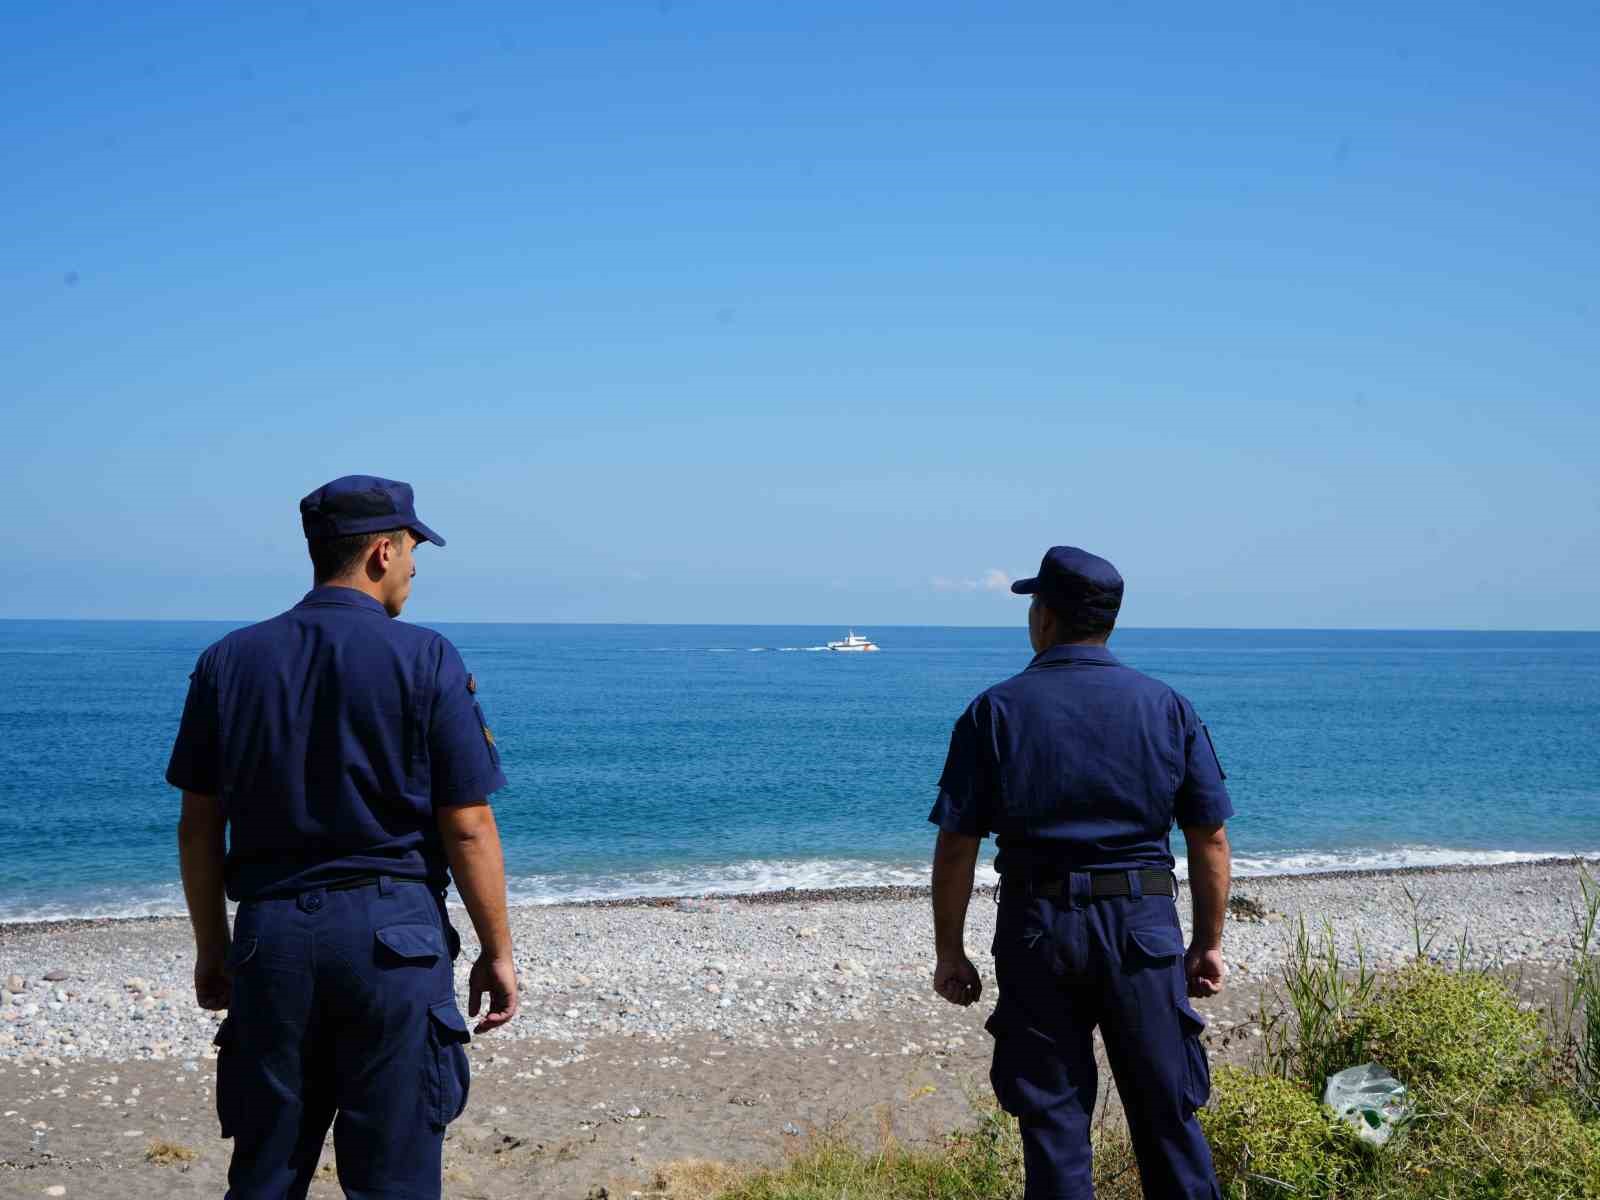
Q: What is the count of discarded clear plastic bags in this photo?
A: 1